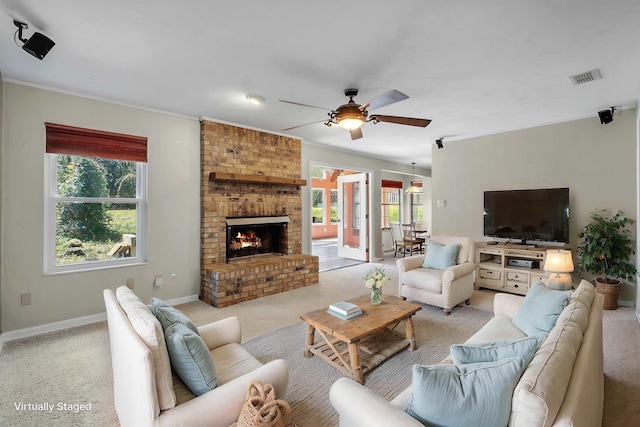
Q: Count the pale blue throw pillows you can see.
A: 6